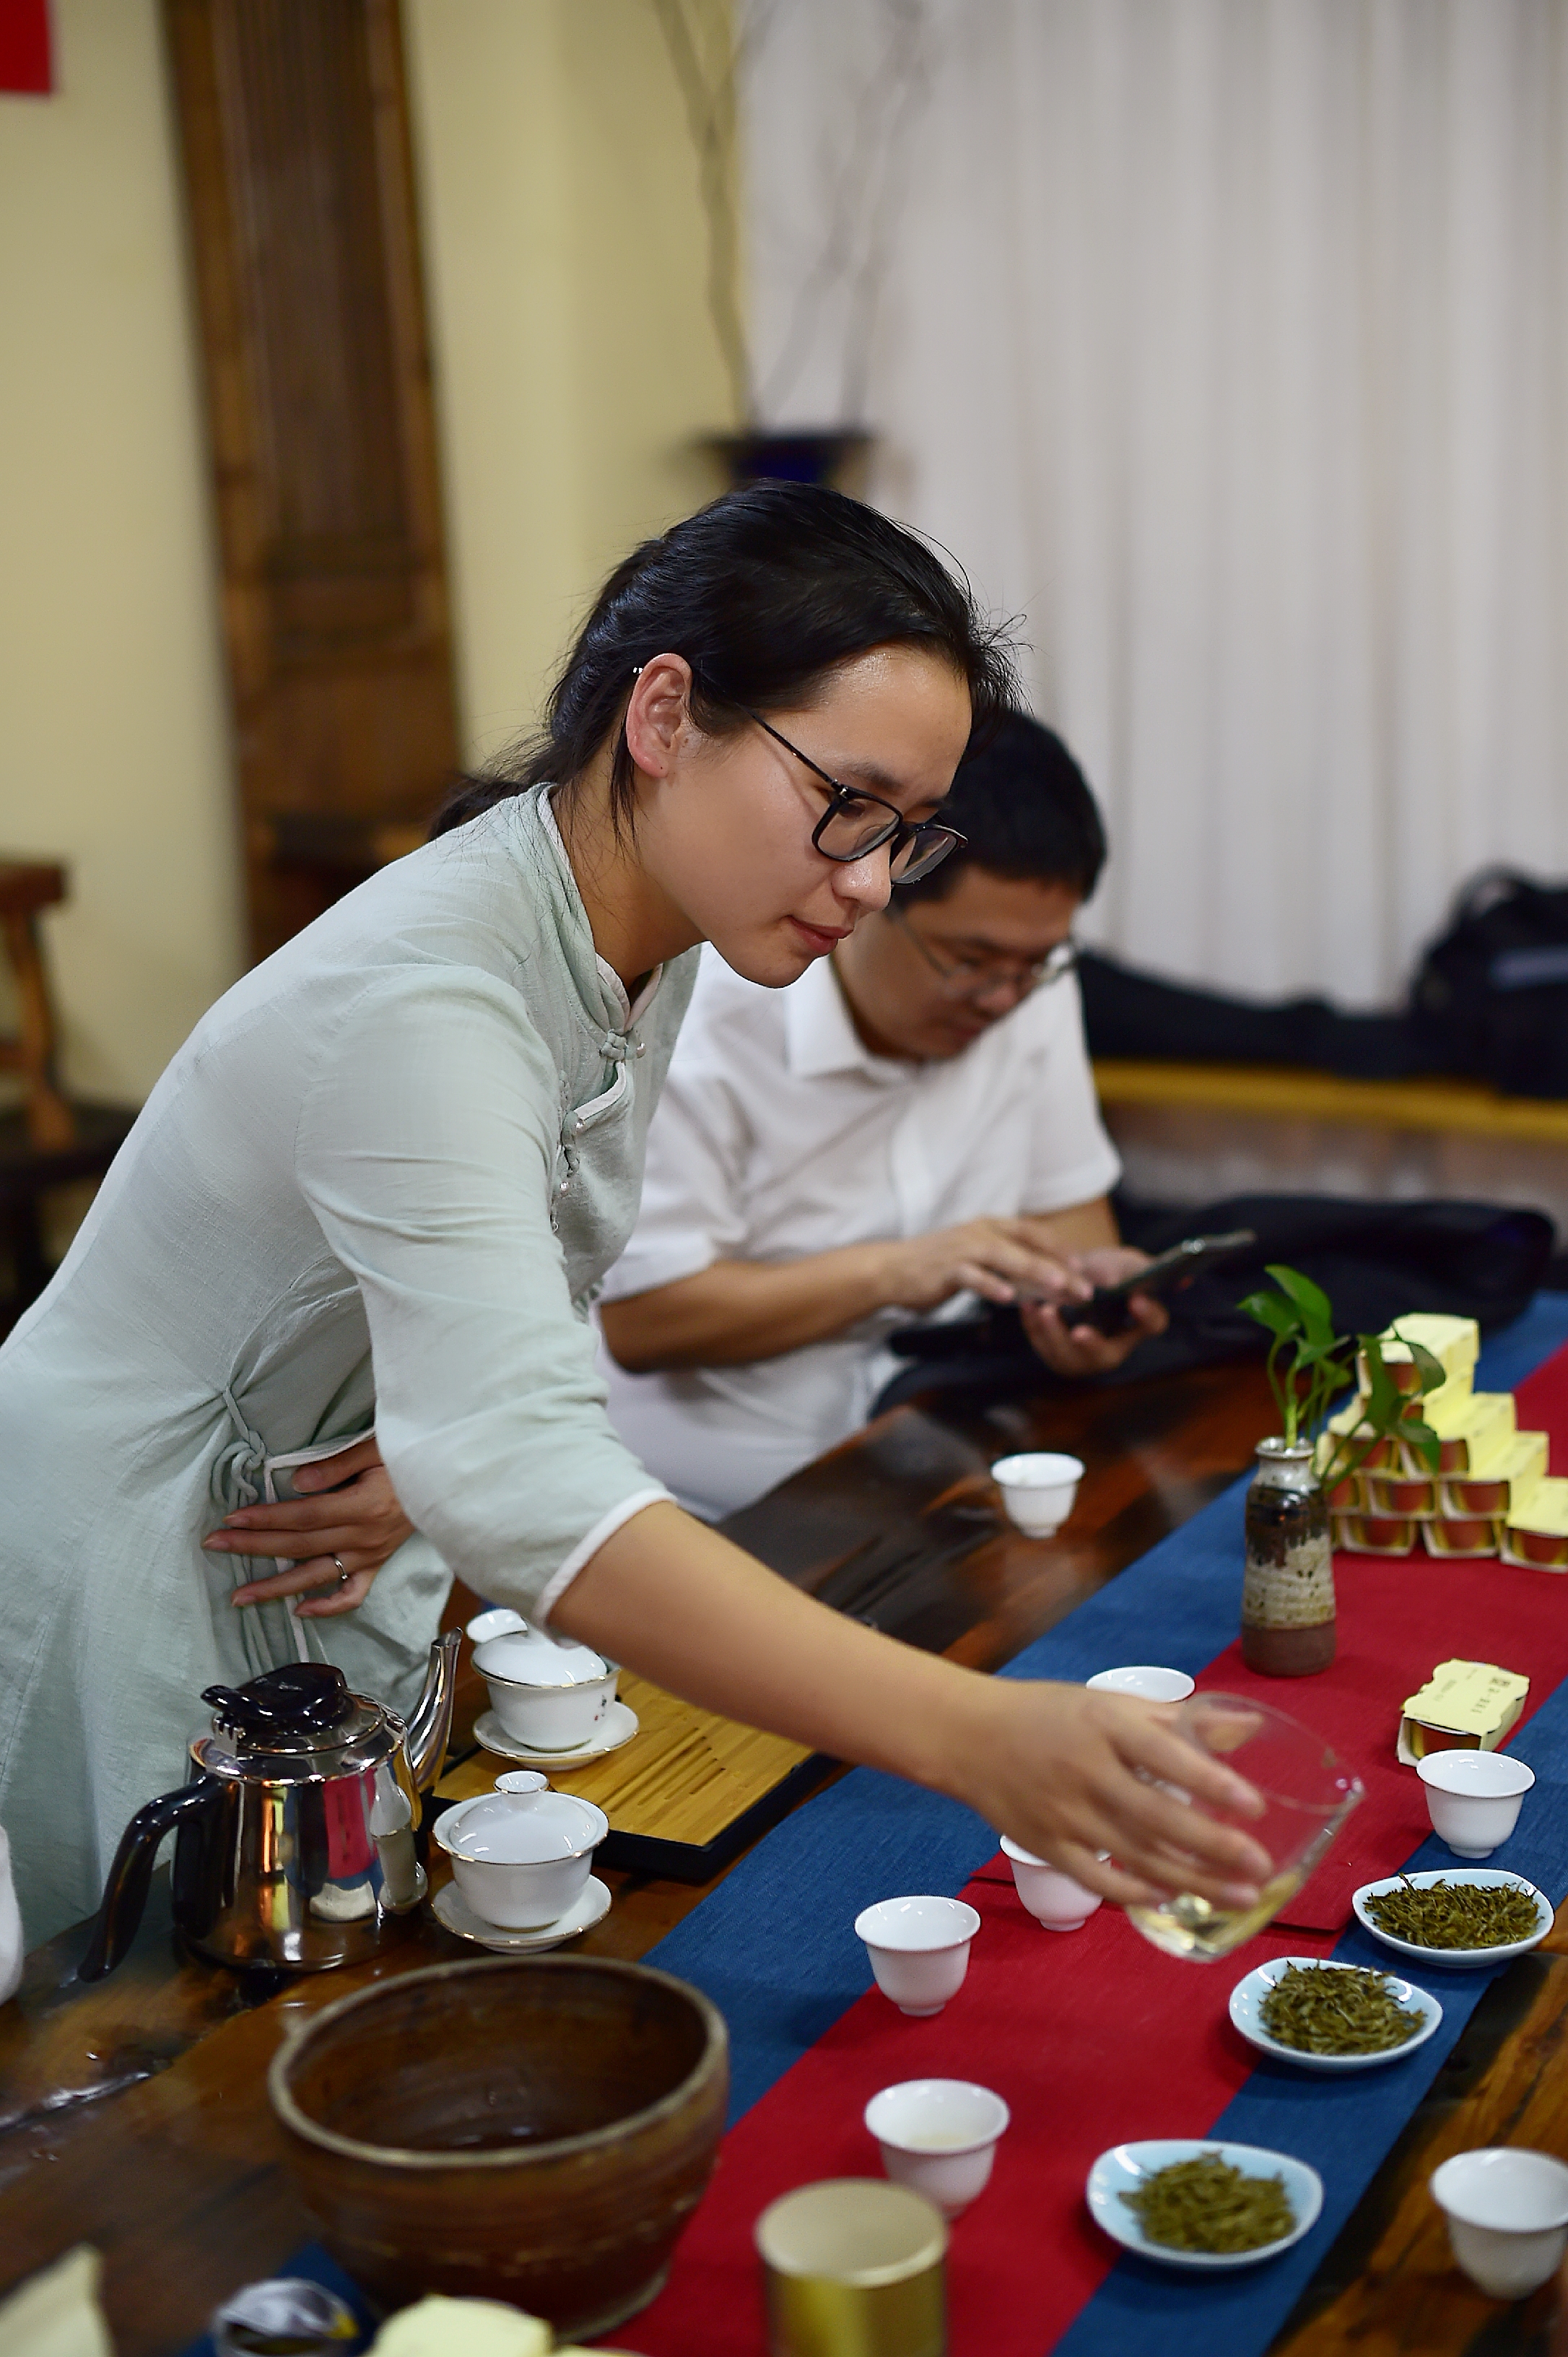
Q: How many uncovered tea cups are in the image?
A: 7